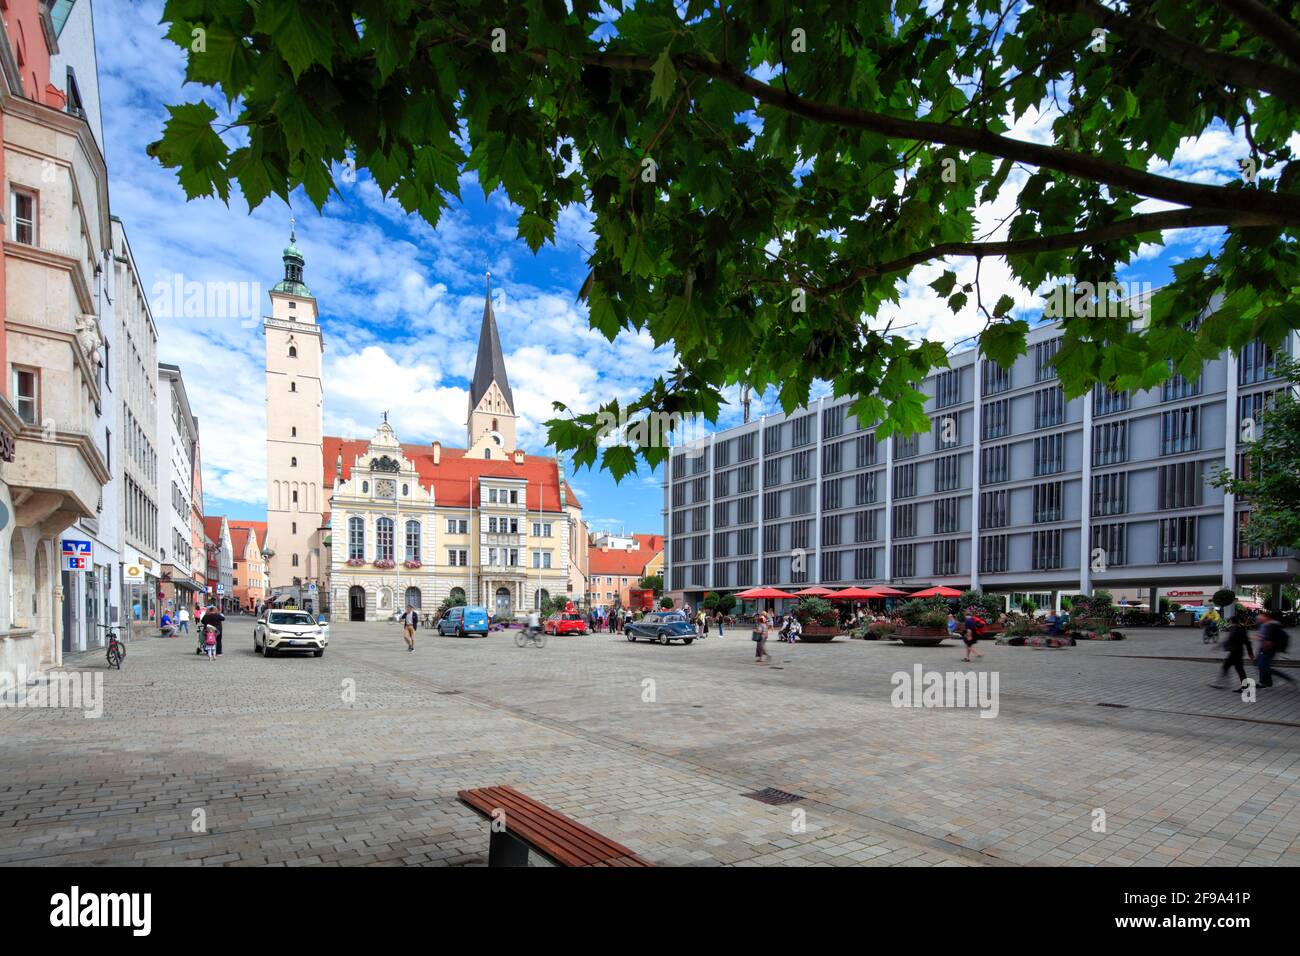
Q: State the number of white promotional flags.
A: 0